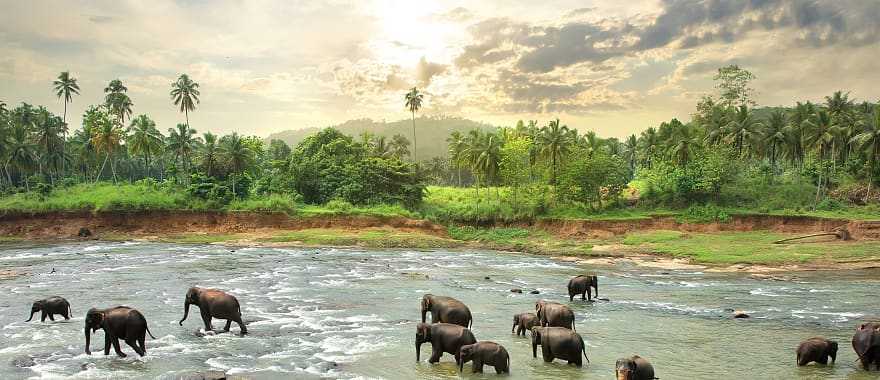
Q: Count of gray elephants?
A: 13